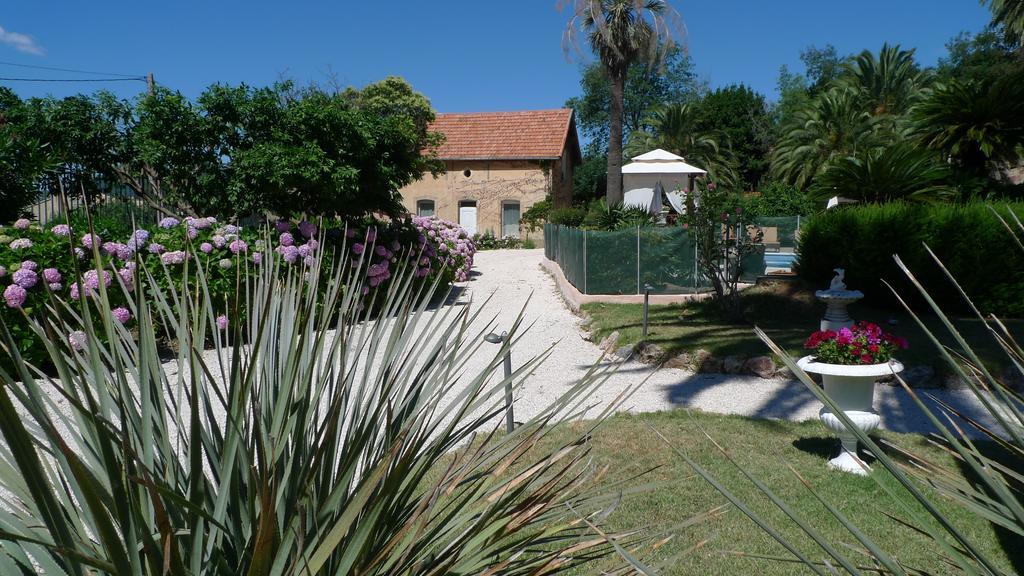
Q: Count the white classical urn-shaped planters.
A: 1